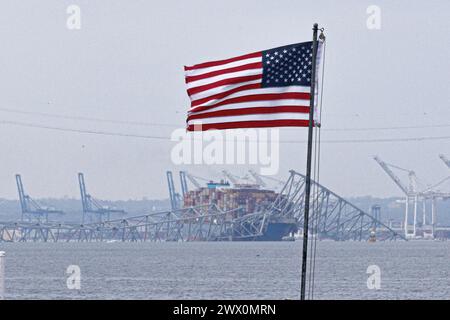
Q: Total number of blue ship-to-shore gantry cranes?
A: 4